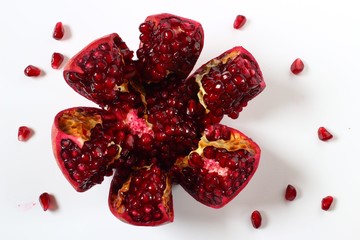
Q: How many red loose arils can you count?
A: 11